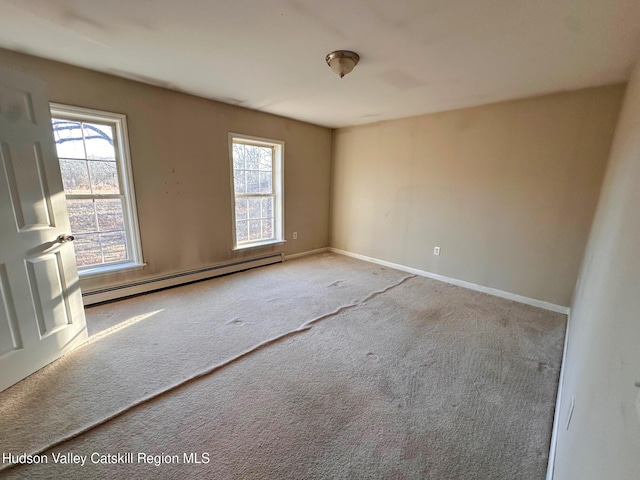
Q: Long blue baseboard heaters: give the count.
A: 0